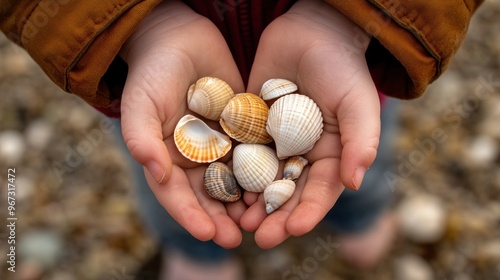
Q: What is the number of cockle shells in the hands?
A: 7